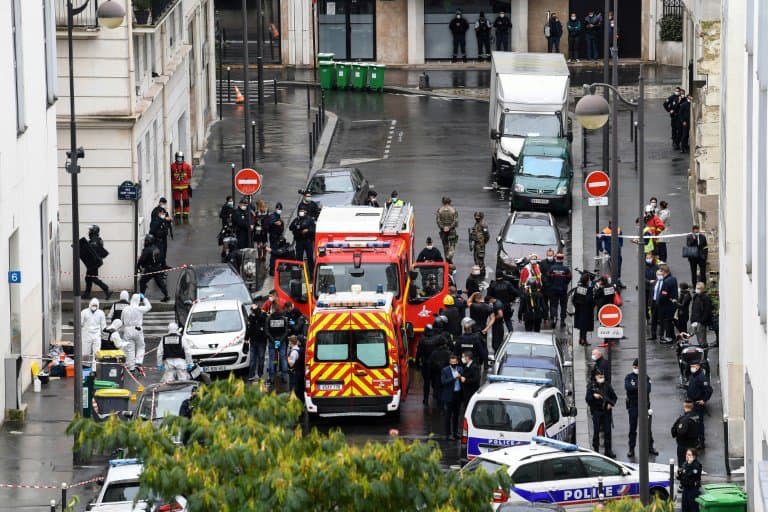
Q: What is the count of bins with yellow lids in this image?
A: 2